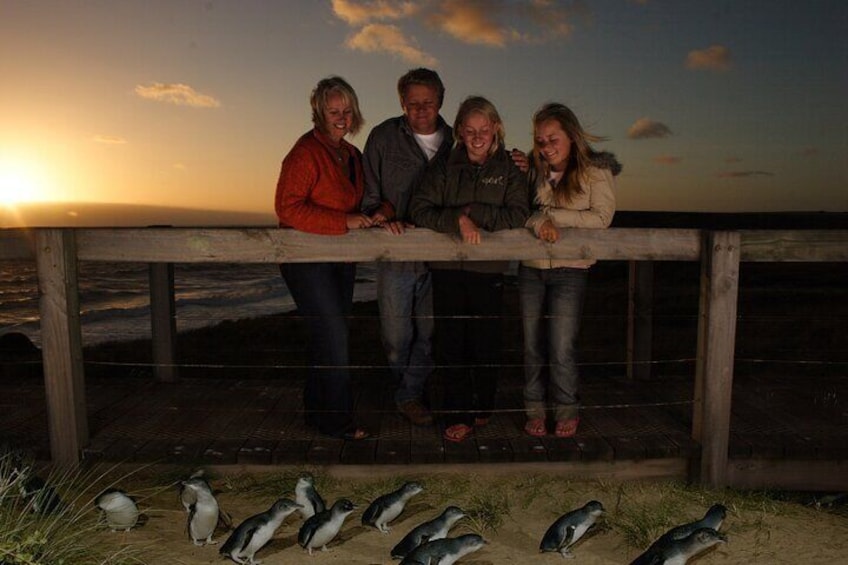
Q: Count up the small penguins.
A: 13